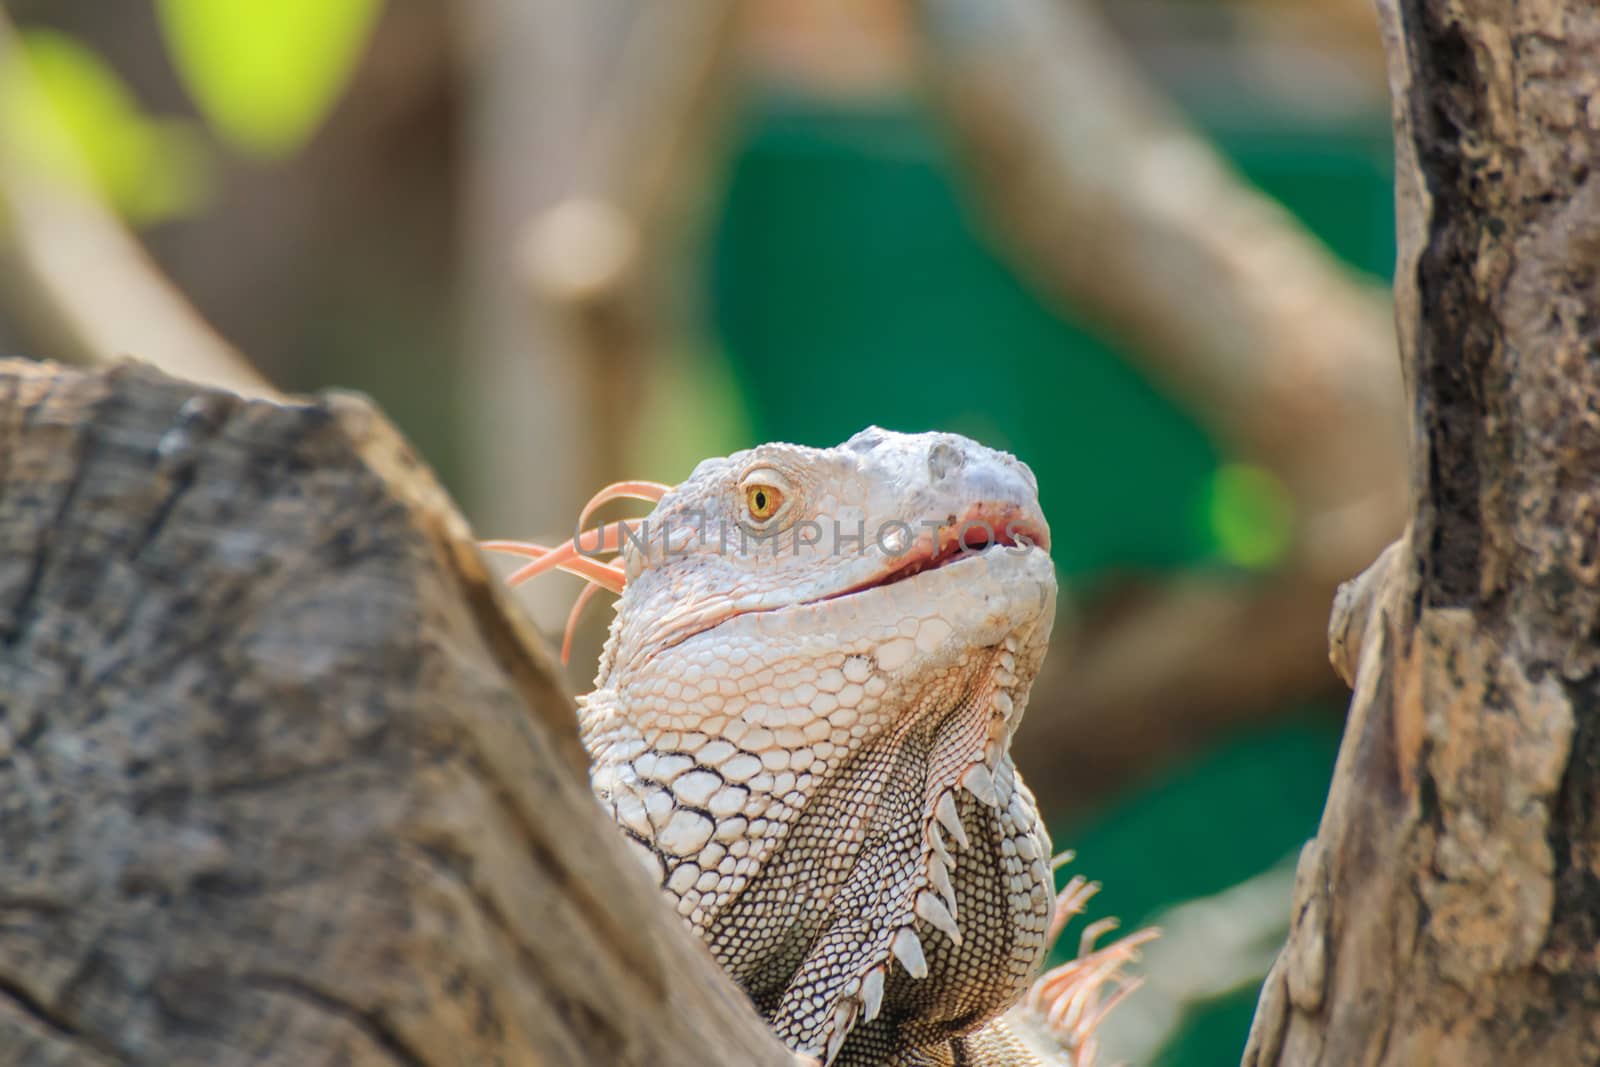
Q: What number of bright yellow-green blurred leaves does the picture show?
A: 2